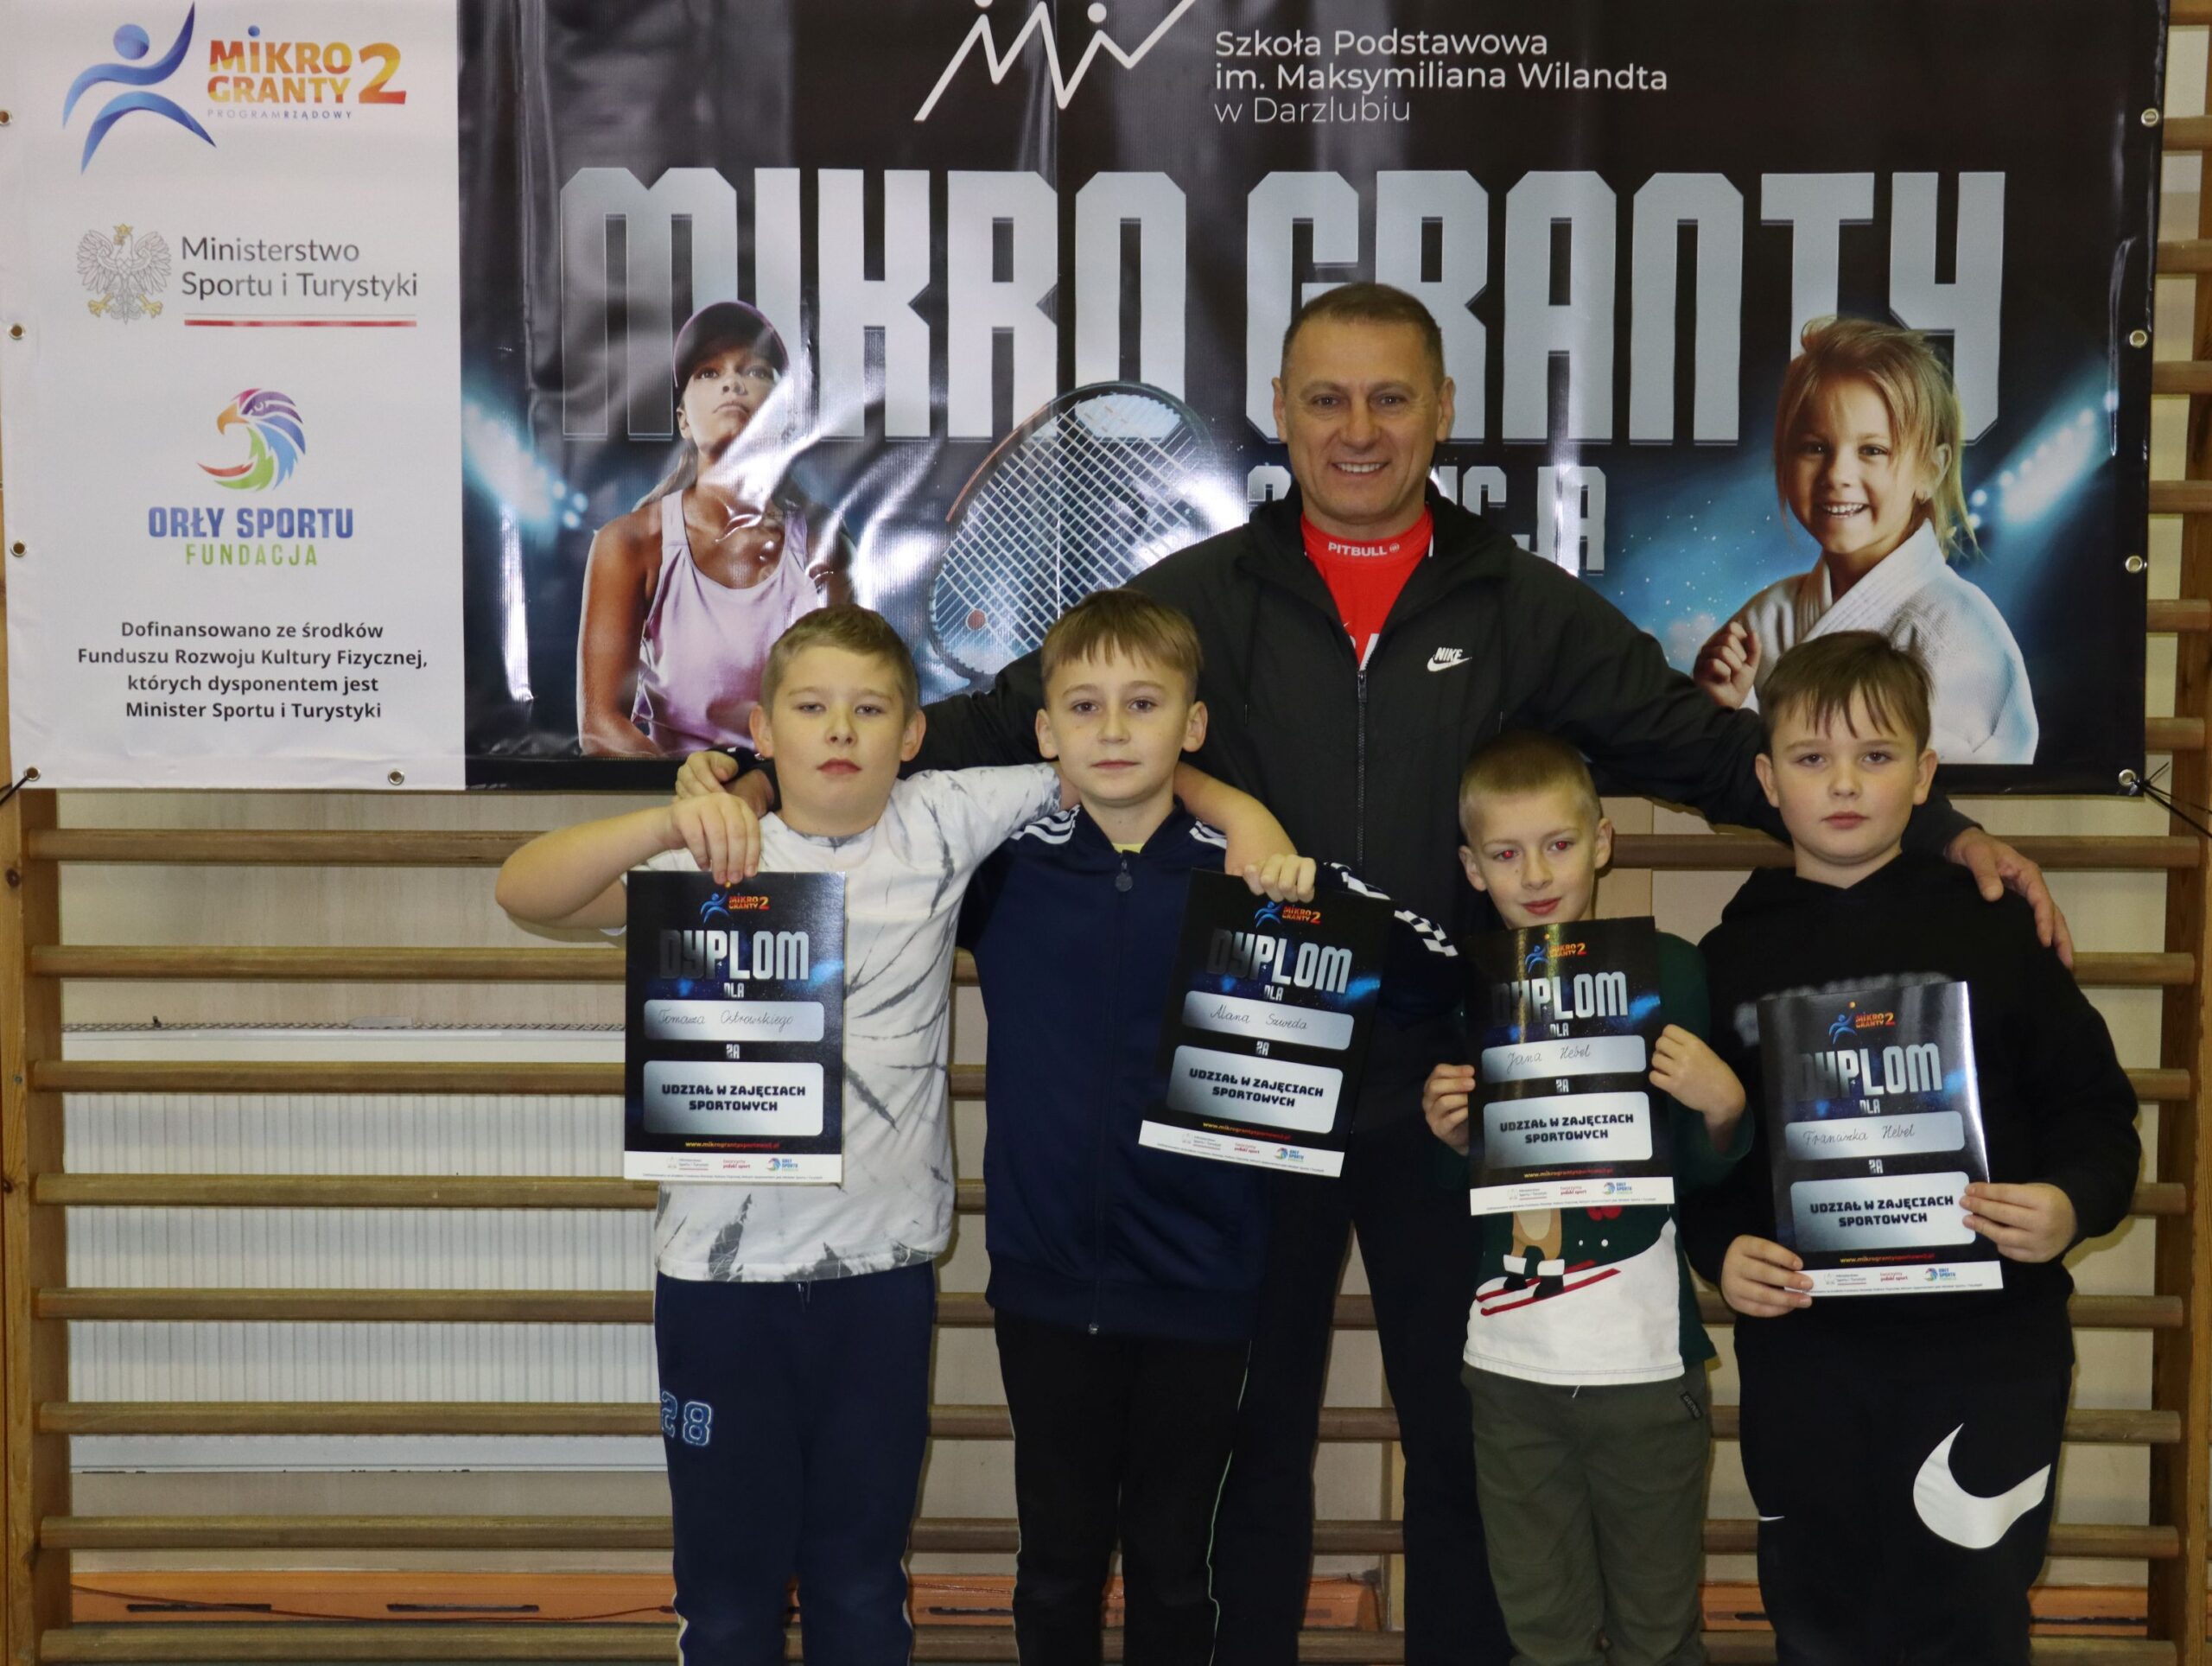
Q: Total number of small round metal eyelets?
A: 9